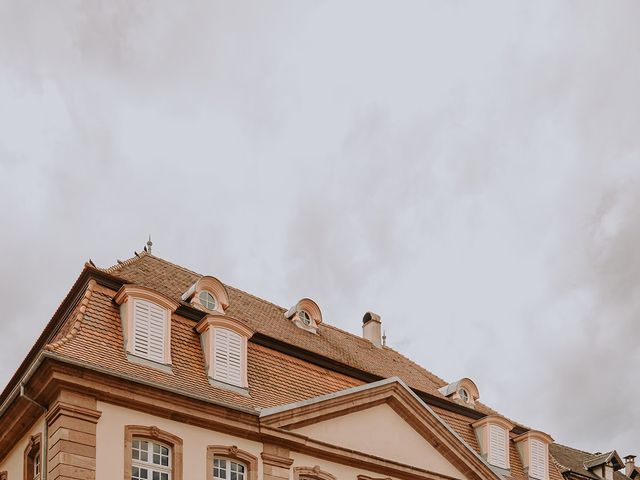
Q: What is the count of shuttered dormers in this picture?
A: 4